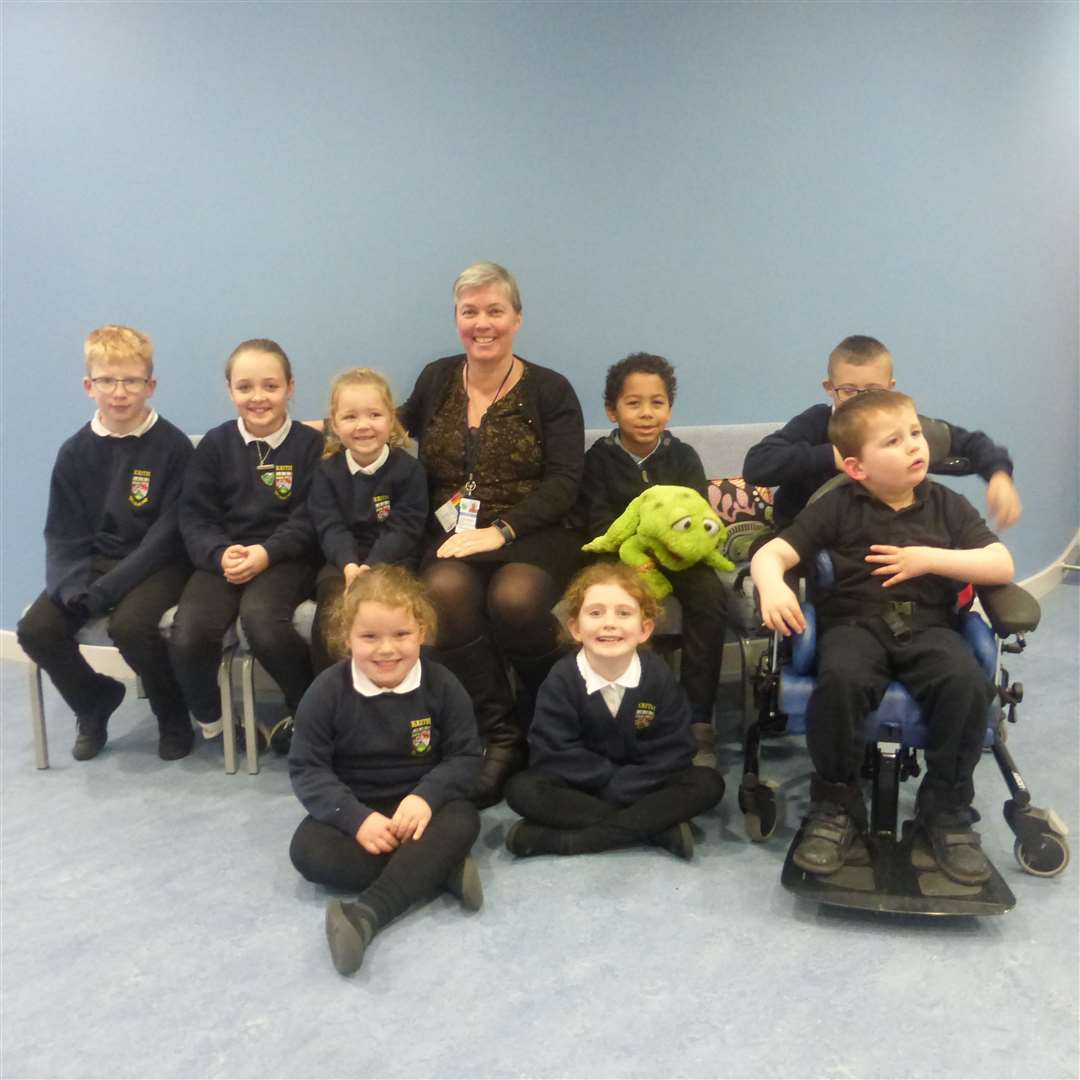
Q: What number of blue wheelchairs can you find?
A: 1